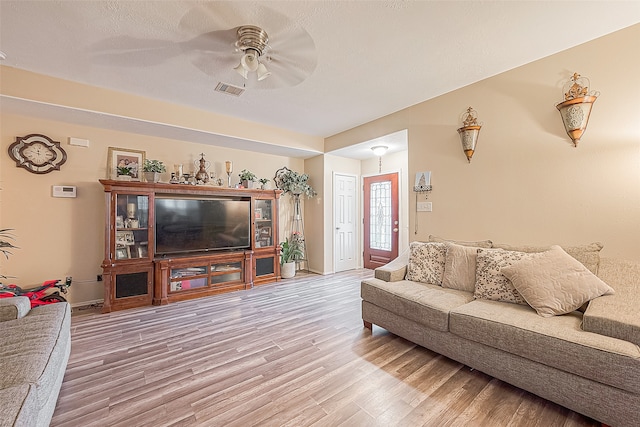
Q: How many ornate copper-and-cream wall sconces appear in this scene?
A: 2